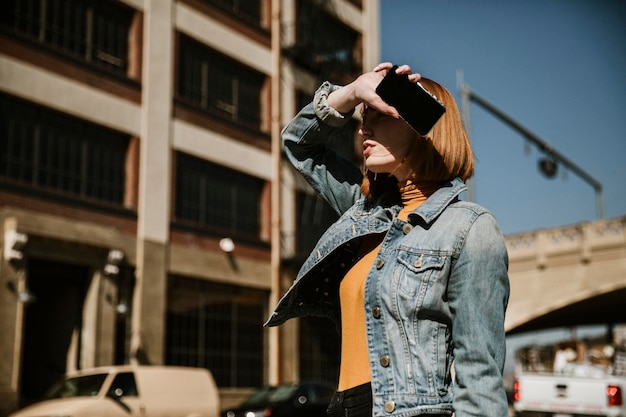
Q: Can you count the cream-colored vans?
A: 1